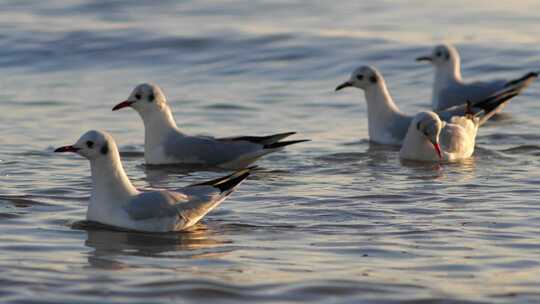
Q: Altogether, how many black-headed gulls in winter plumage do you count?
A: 5